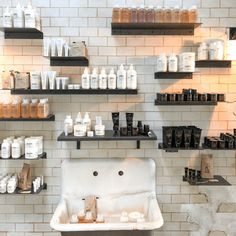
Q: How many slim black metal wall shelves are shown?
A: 14